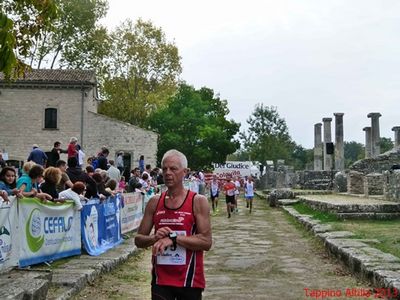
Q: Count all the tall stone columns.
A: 6